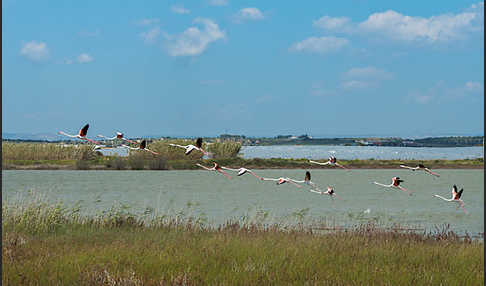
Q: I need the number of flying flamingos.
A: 13